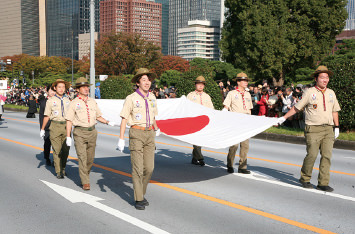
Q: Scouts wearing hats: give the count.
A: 6